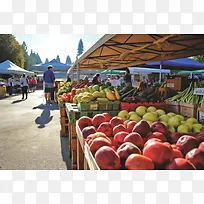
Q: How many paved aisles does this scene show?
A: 1